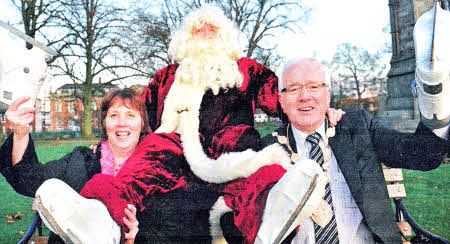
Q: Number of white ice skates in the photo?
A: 4